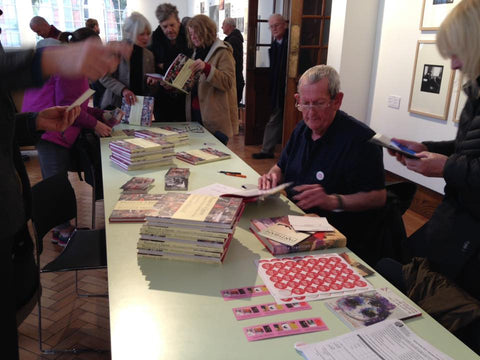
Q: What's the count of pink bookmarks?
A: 3